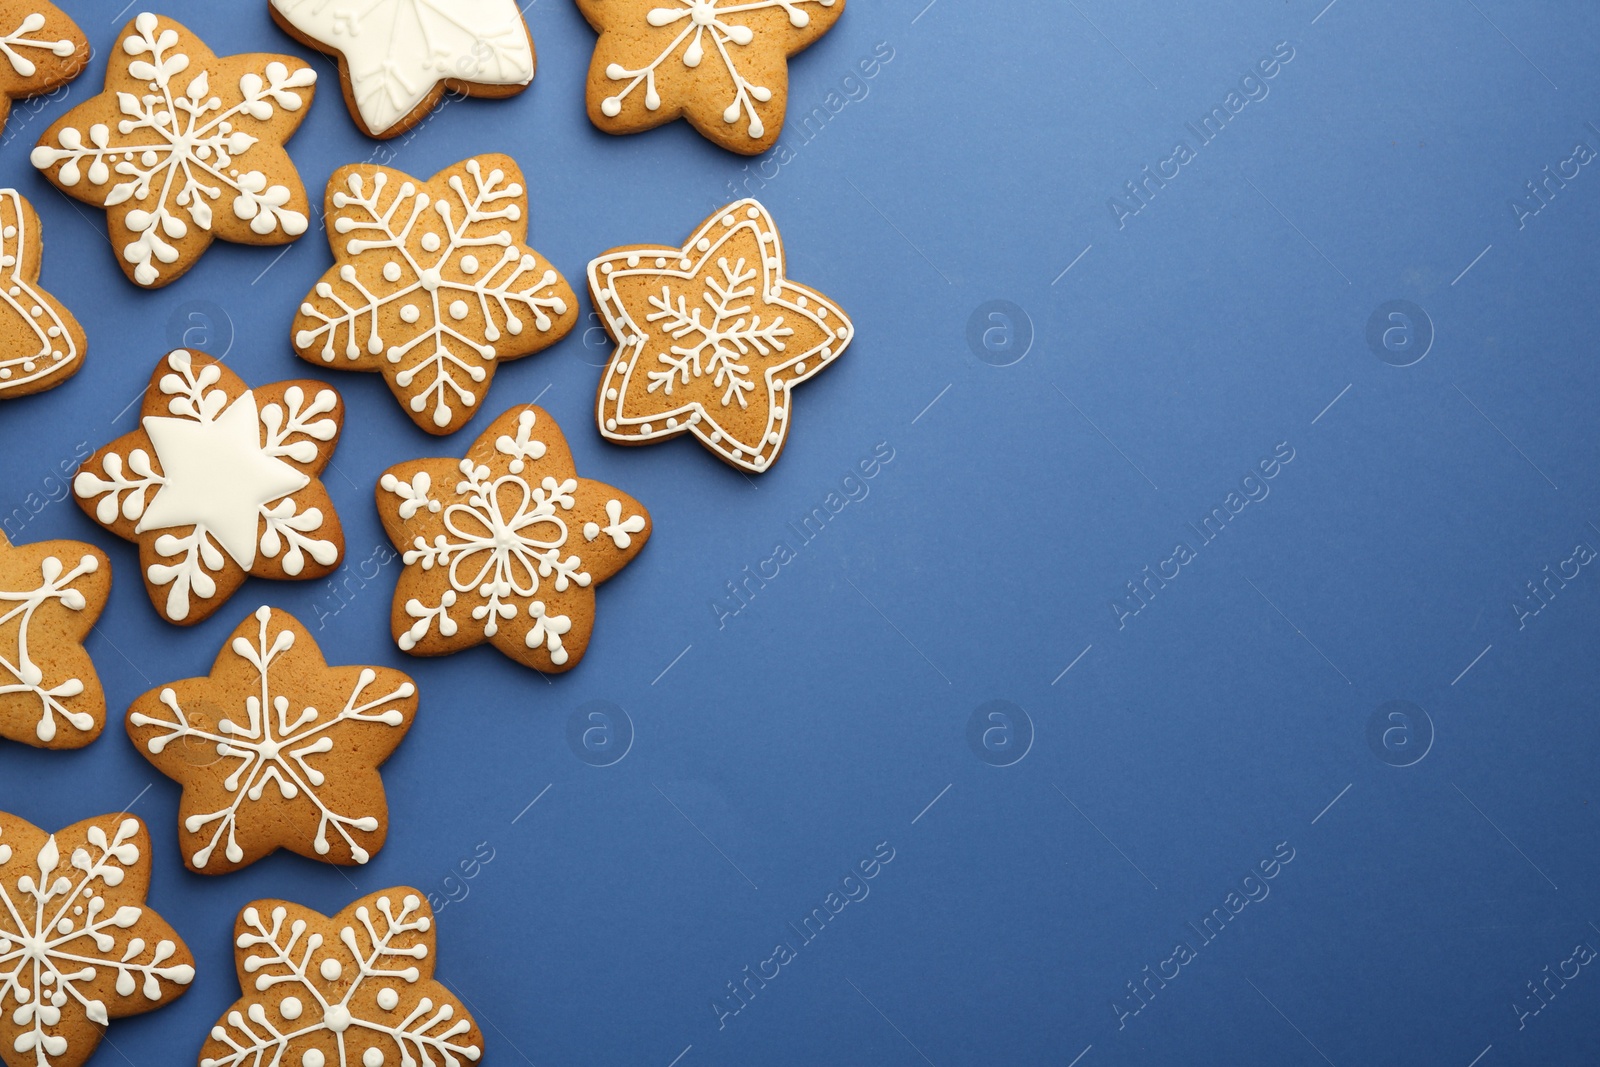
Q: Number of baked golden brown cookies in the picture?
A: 13